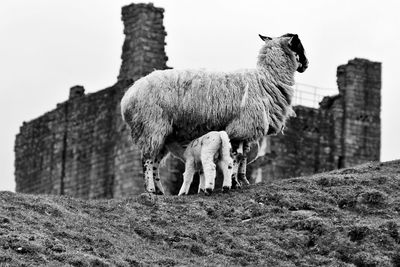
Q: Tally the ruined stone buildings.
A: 1